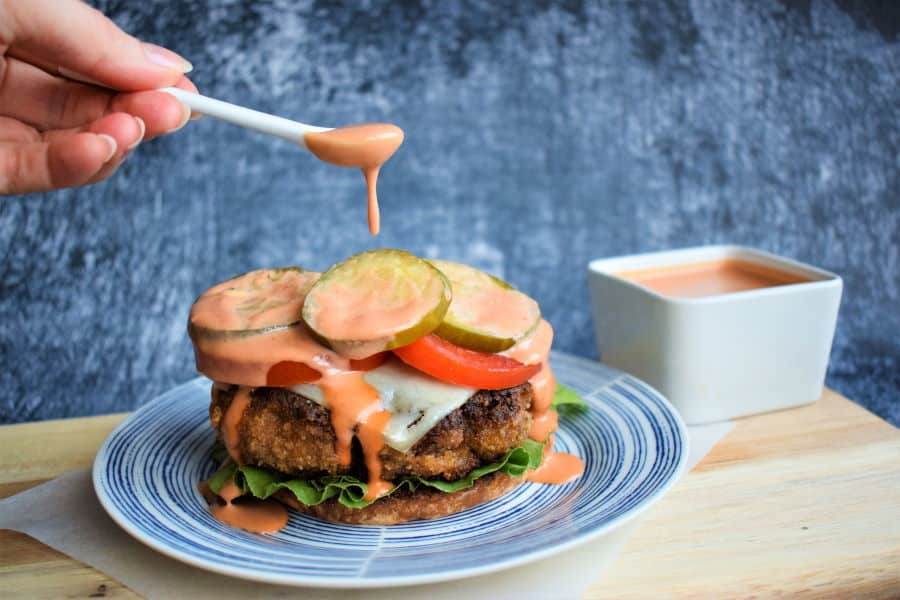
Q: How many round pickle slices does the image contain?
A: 3